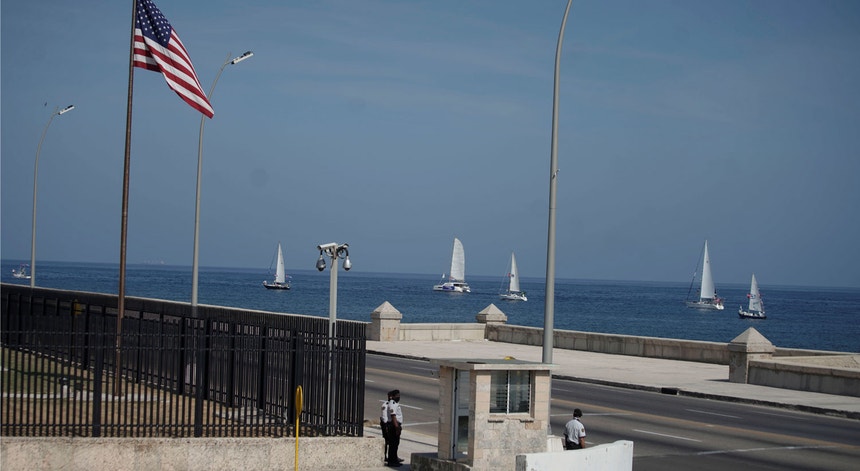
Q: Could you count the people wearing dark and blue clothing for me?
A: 3